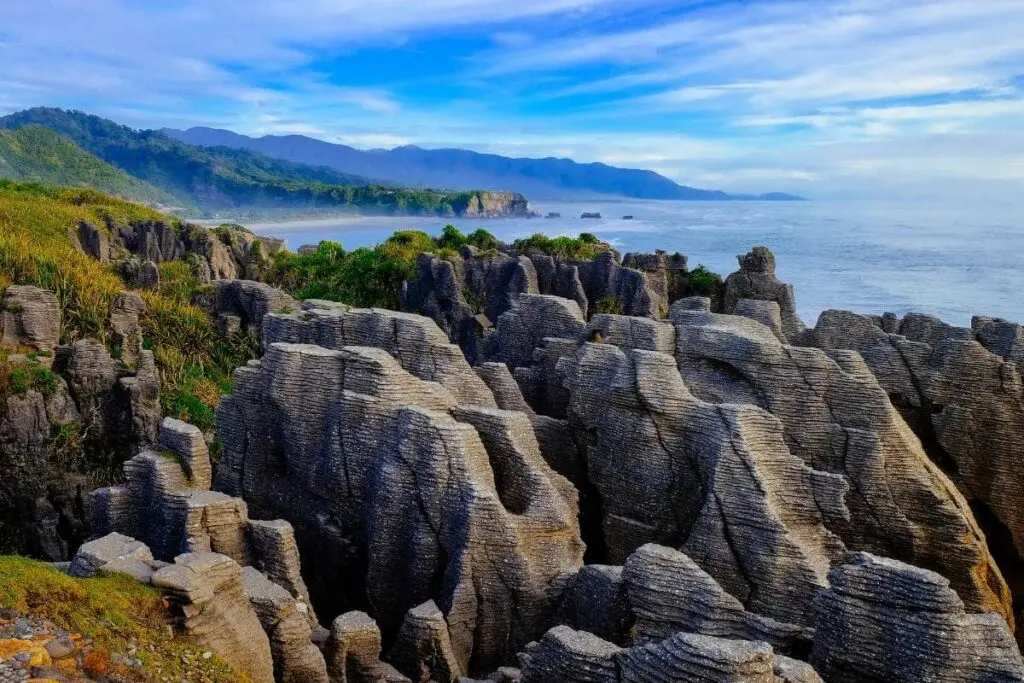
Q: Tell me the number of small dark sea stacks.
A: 3